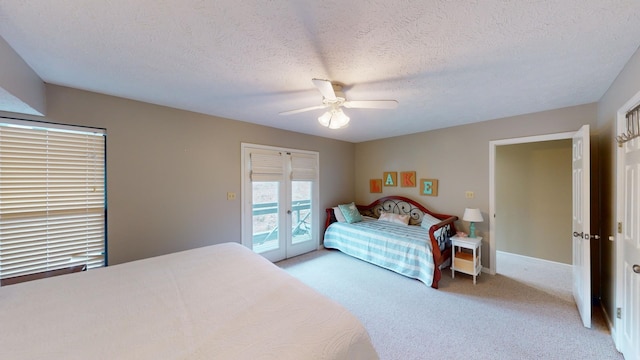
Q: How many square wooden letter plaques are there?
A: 4